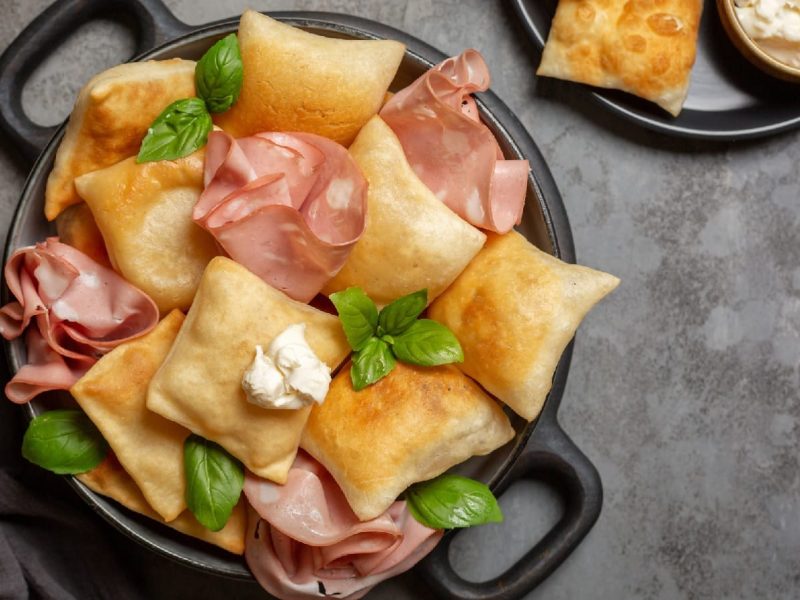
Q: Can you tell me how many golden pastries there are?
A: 11